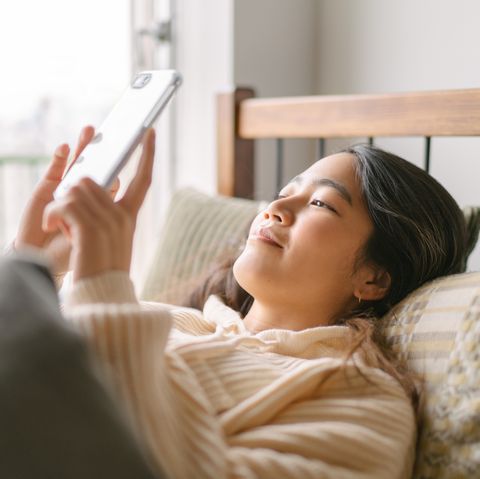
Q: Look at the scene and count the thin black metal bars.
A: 4